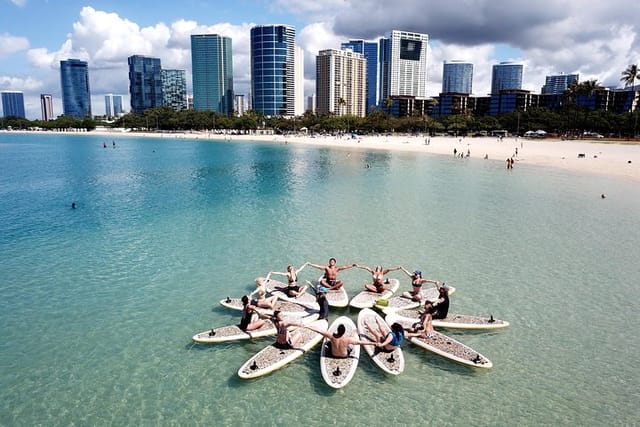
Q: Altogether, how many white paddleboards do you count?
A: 11